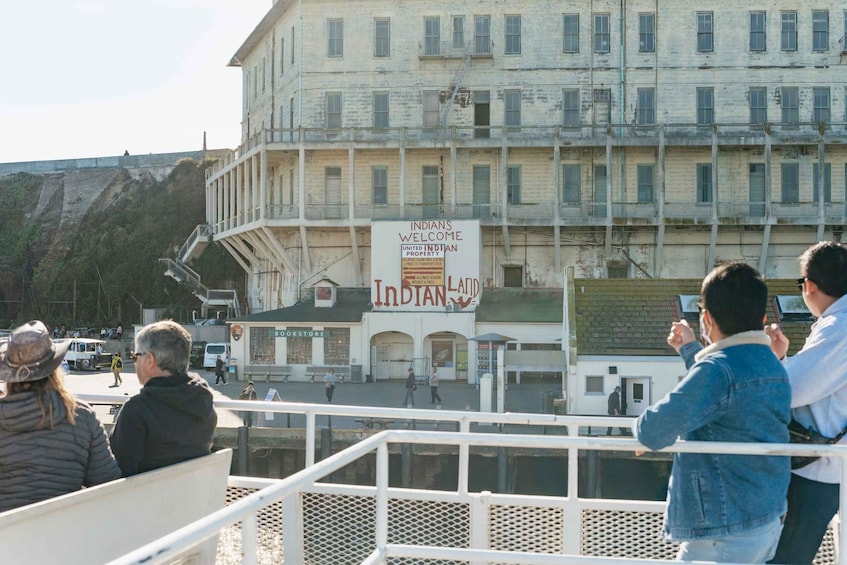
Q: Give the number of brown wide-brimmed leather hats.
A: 1